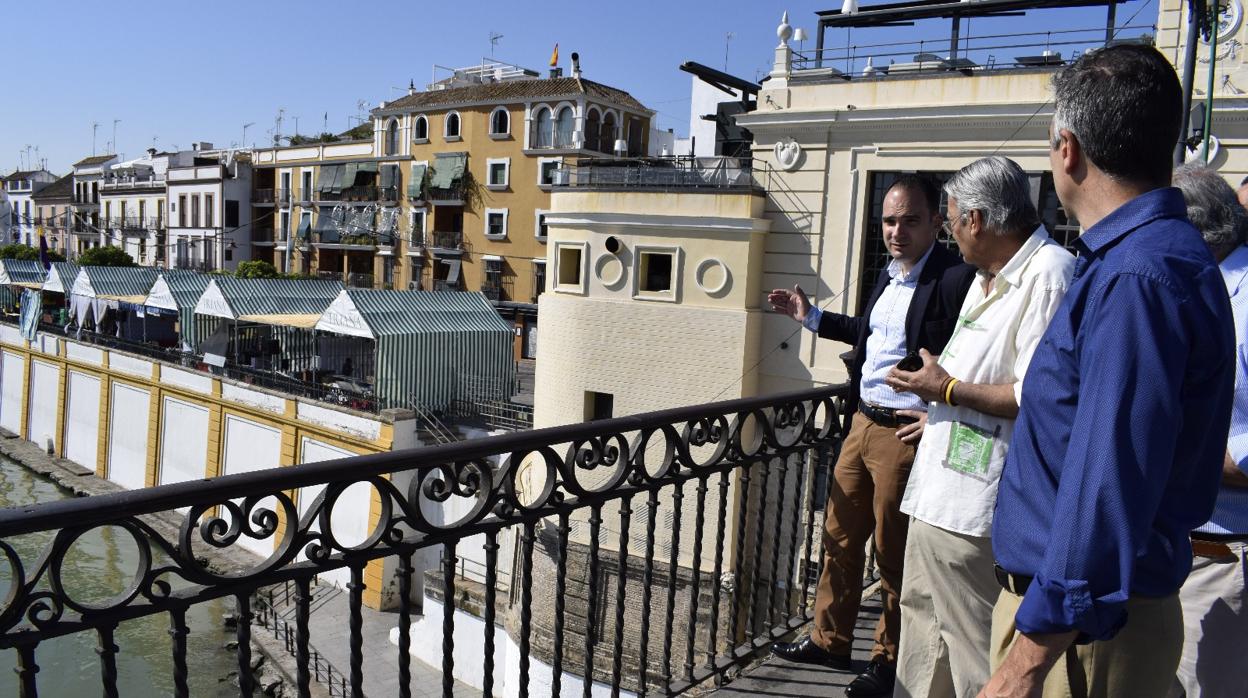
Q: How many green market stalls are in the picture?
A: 6